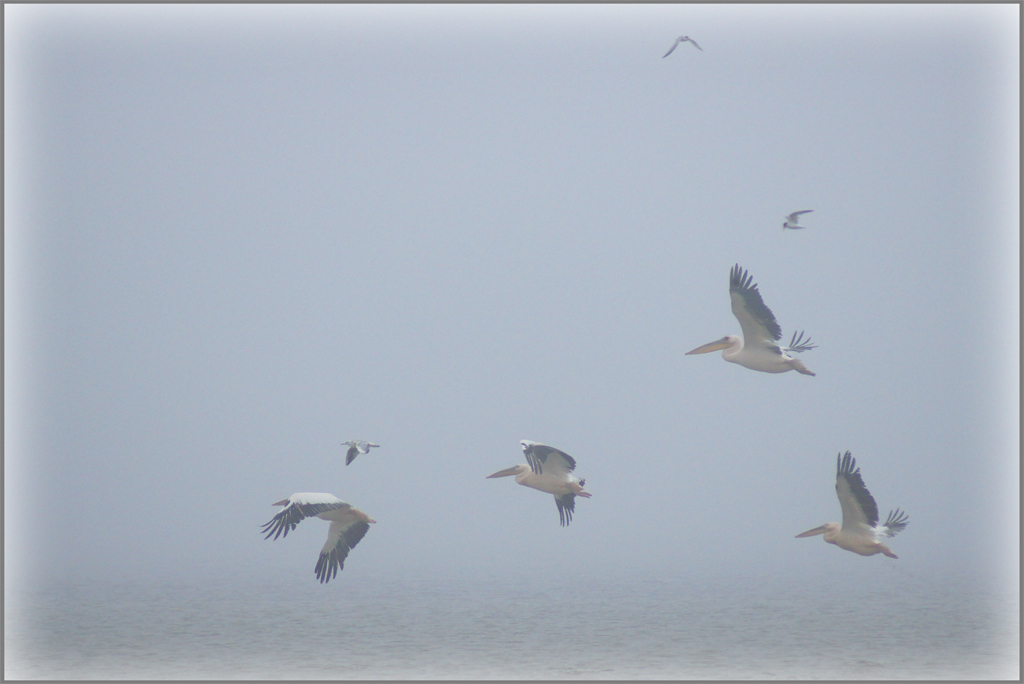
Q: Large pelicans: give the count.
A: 4